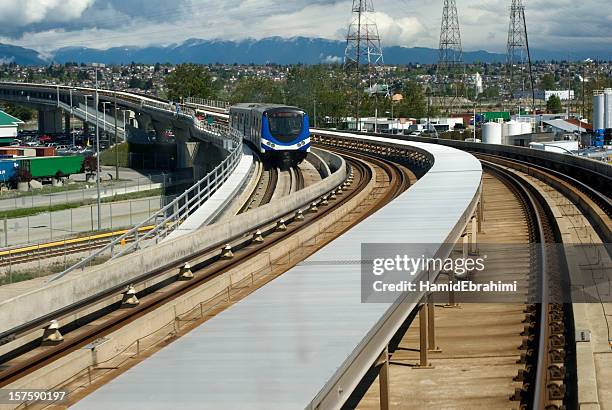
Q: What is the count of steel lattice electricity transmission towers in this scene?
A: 3